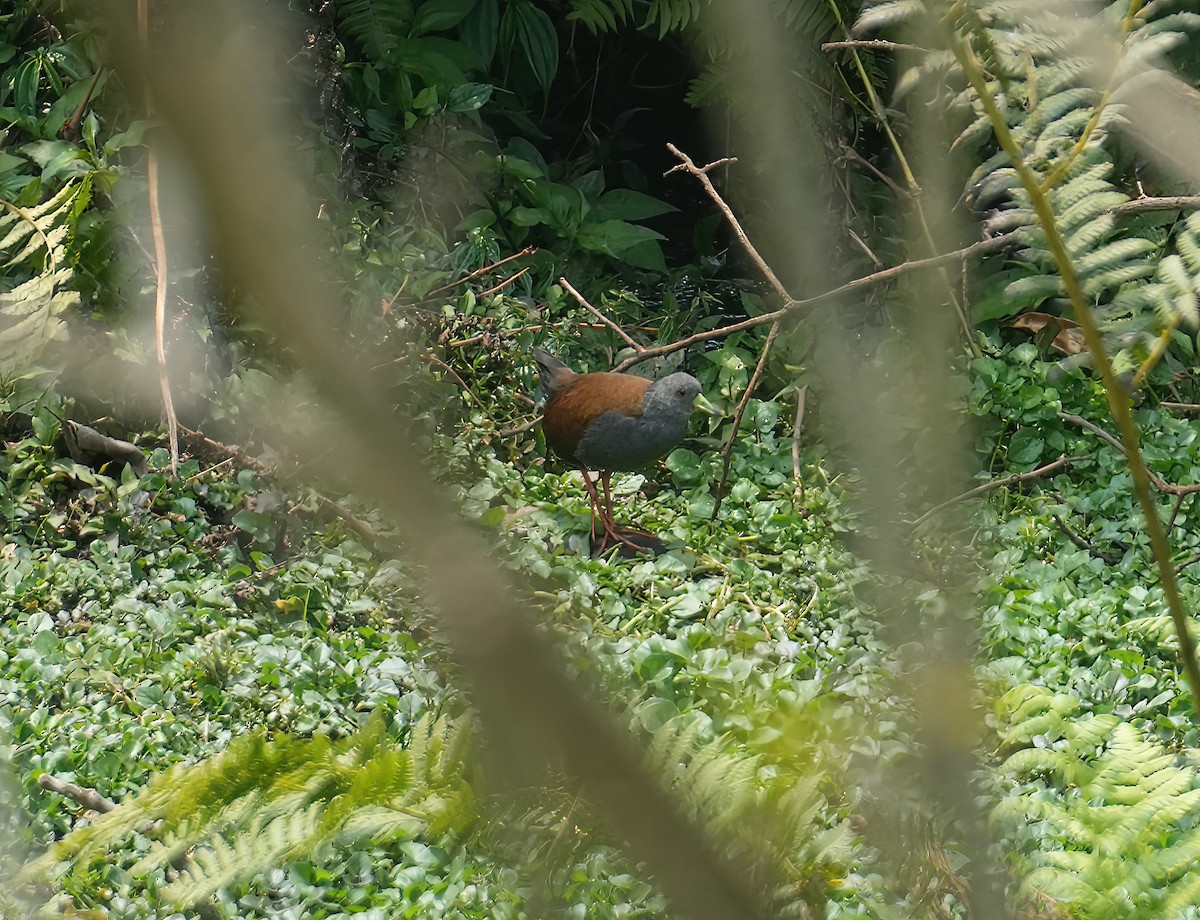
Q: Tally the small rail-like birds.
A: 1